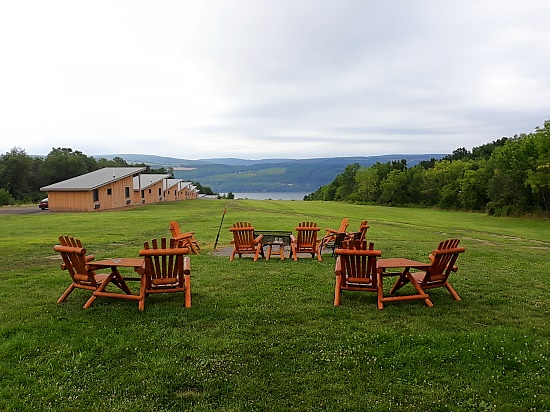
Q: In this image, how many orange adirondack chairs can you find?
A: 9